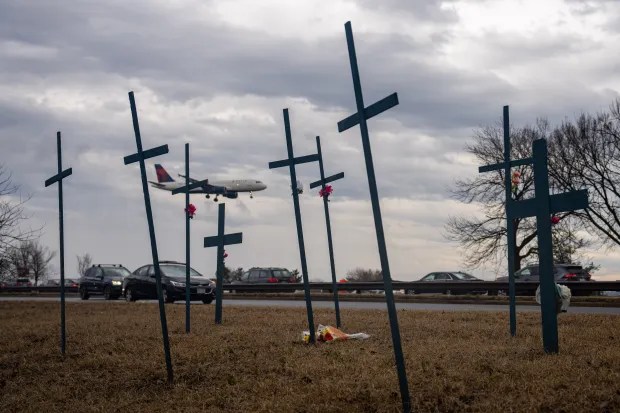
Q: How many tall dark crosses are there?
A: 9